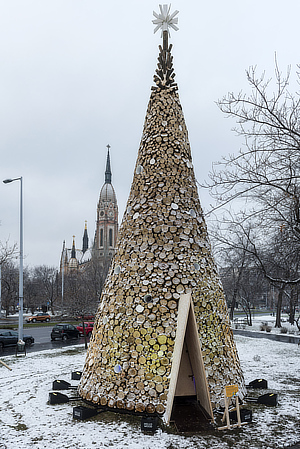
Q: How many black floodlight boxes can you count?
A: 8